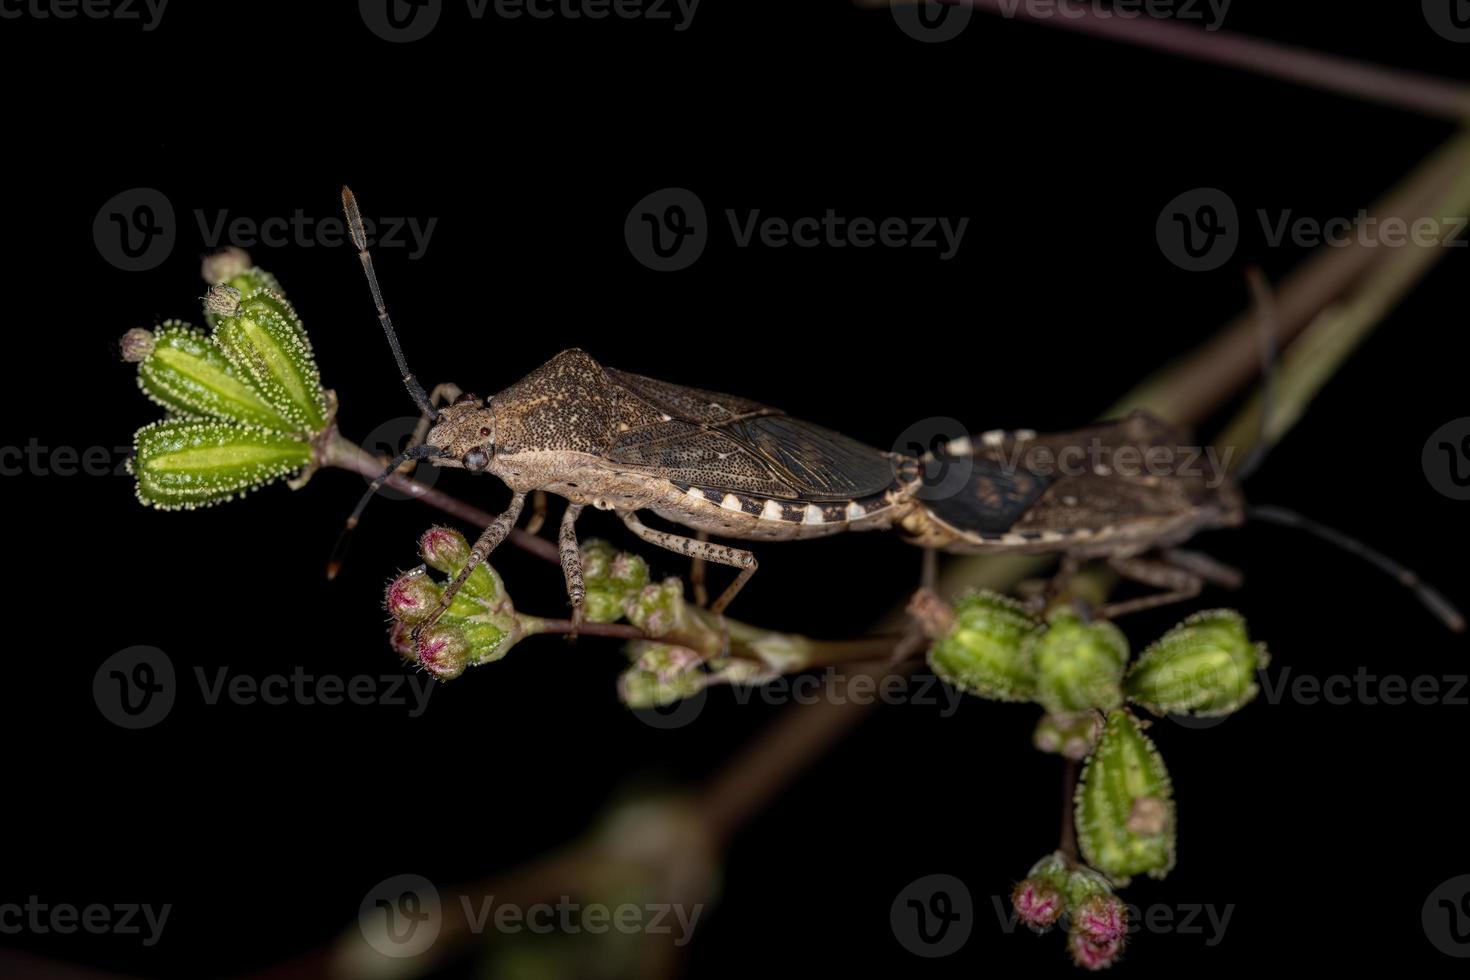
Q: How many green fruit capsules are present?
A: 8